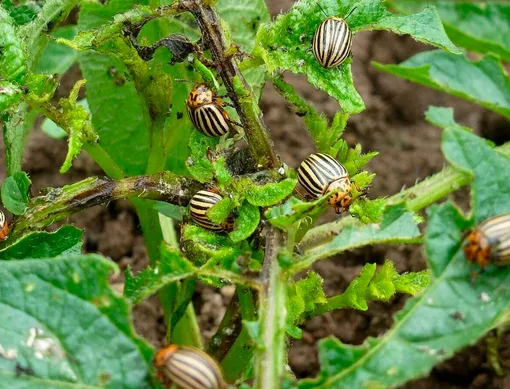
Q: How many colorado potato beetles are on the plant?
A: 7